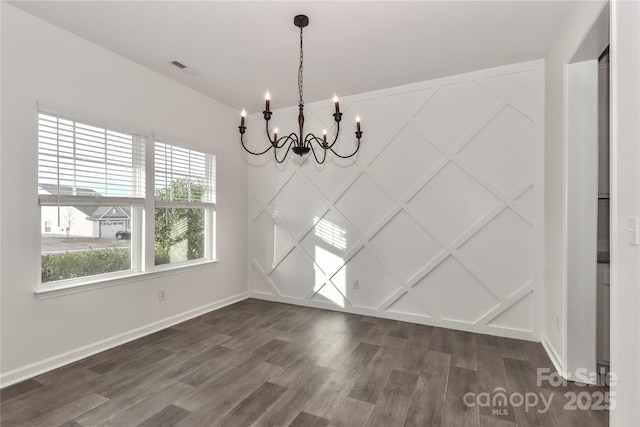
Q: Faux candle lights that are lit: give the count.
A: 6